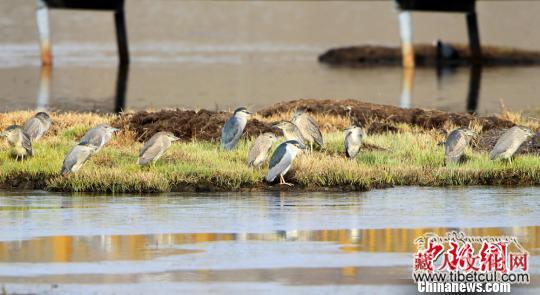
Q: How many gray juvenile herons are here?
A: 11